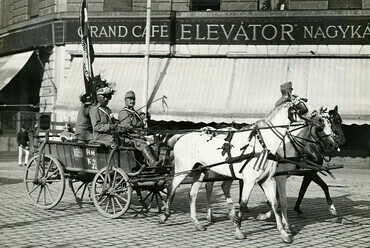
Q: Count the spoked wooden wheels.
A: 4